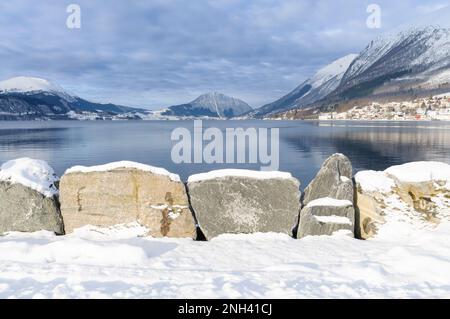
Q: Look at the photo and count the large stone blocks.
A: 5